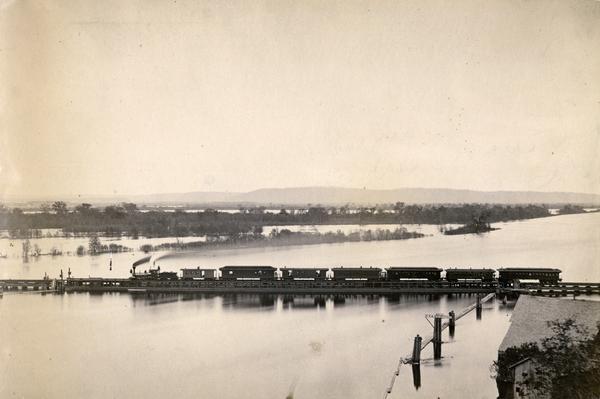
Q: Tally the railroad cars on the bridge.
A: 7